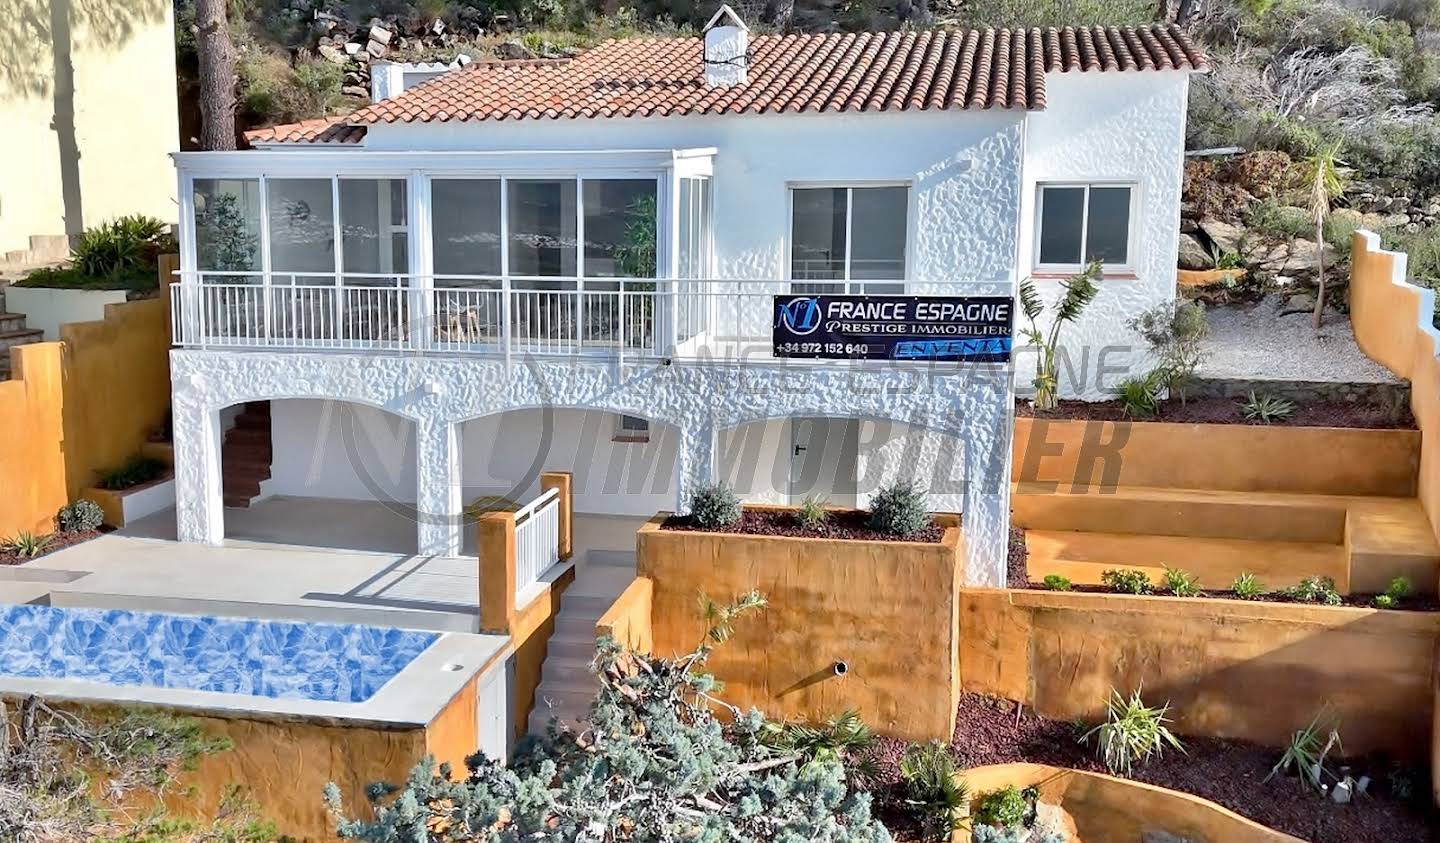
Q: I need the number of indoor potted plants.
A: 2